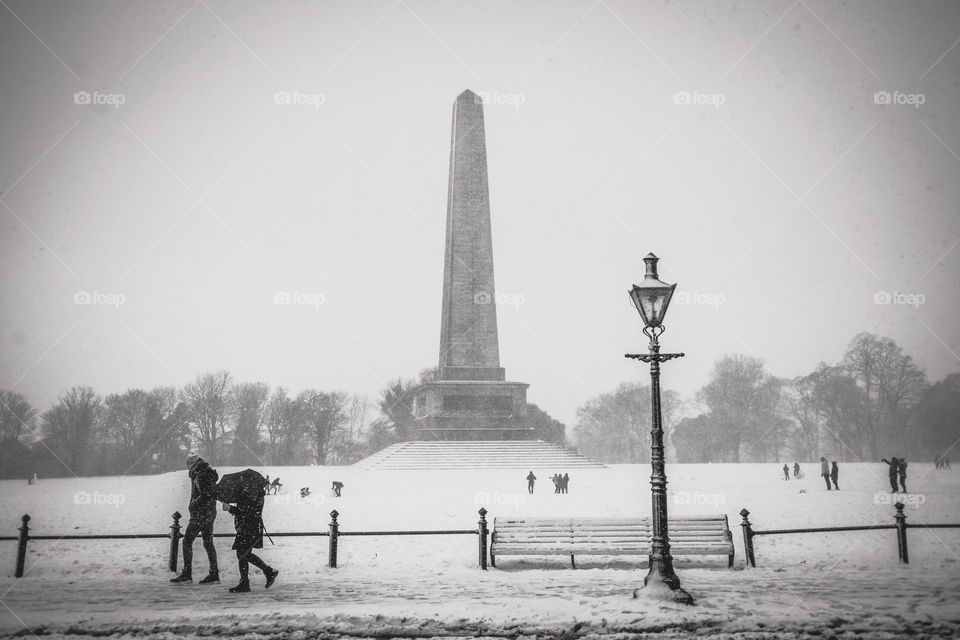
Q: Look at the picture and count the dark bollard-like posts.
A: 6